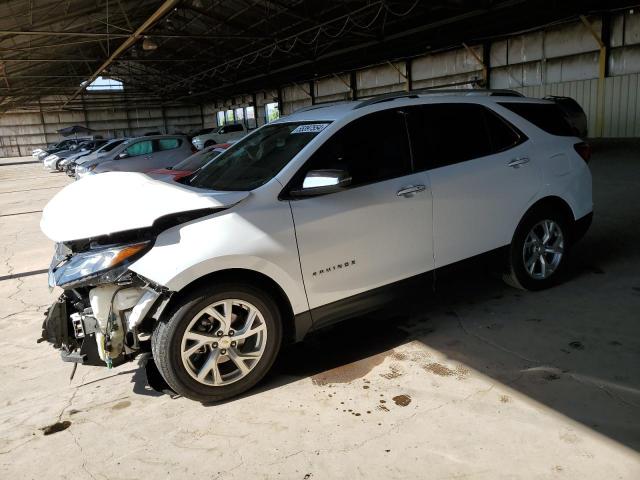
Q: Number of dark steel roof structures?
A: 1